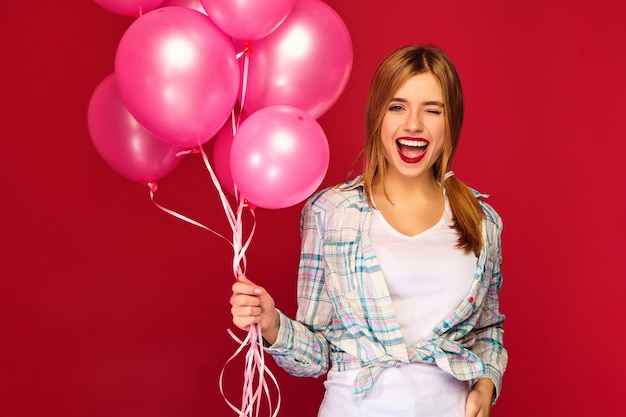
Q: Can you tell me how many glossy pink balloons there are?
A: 8